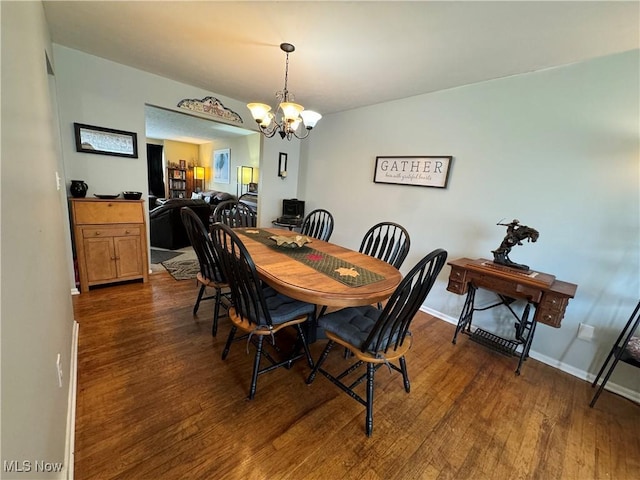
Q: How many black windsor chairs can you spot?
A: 6